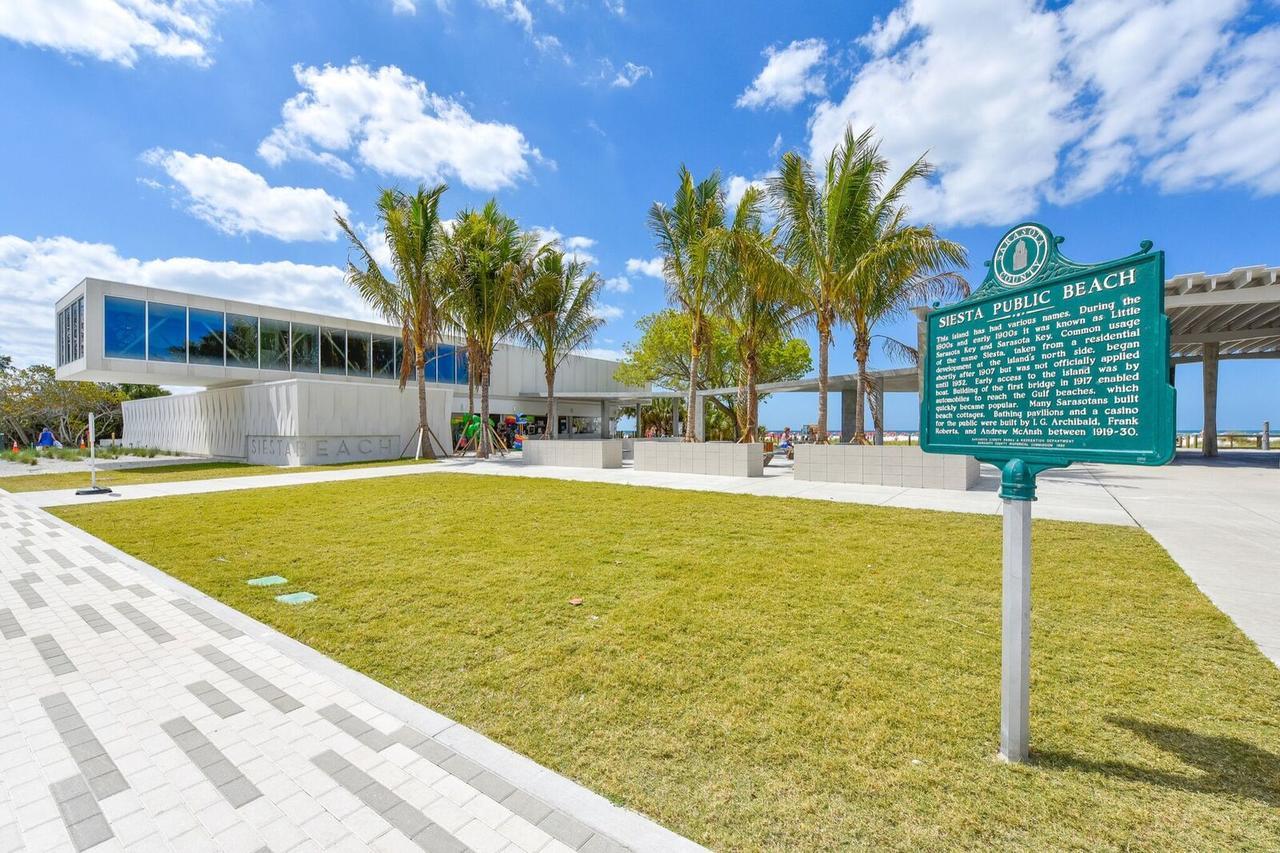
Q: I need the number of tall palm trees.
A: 8